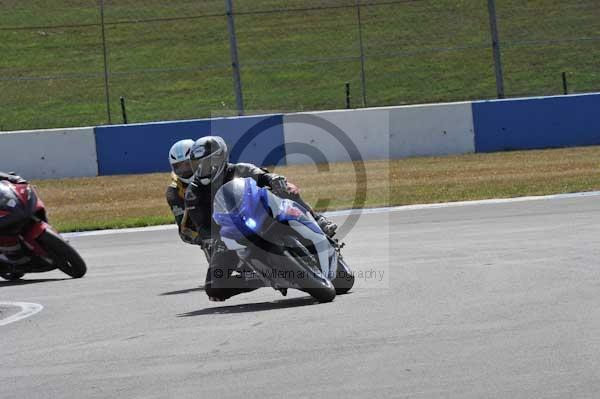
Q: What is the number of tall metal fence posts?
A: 4